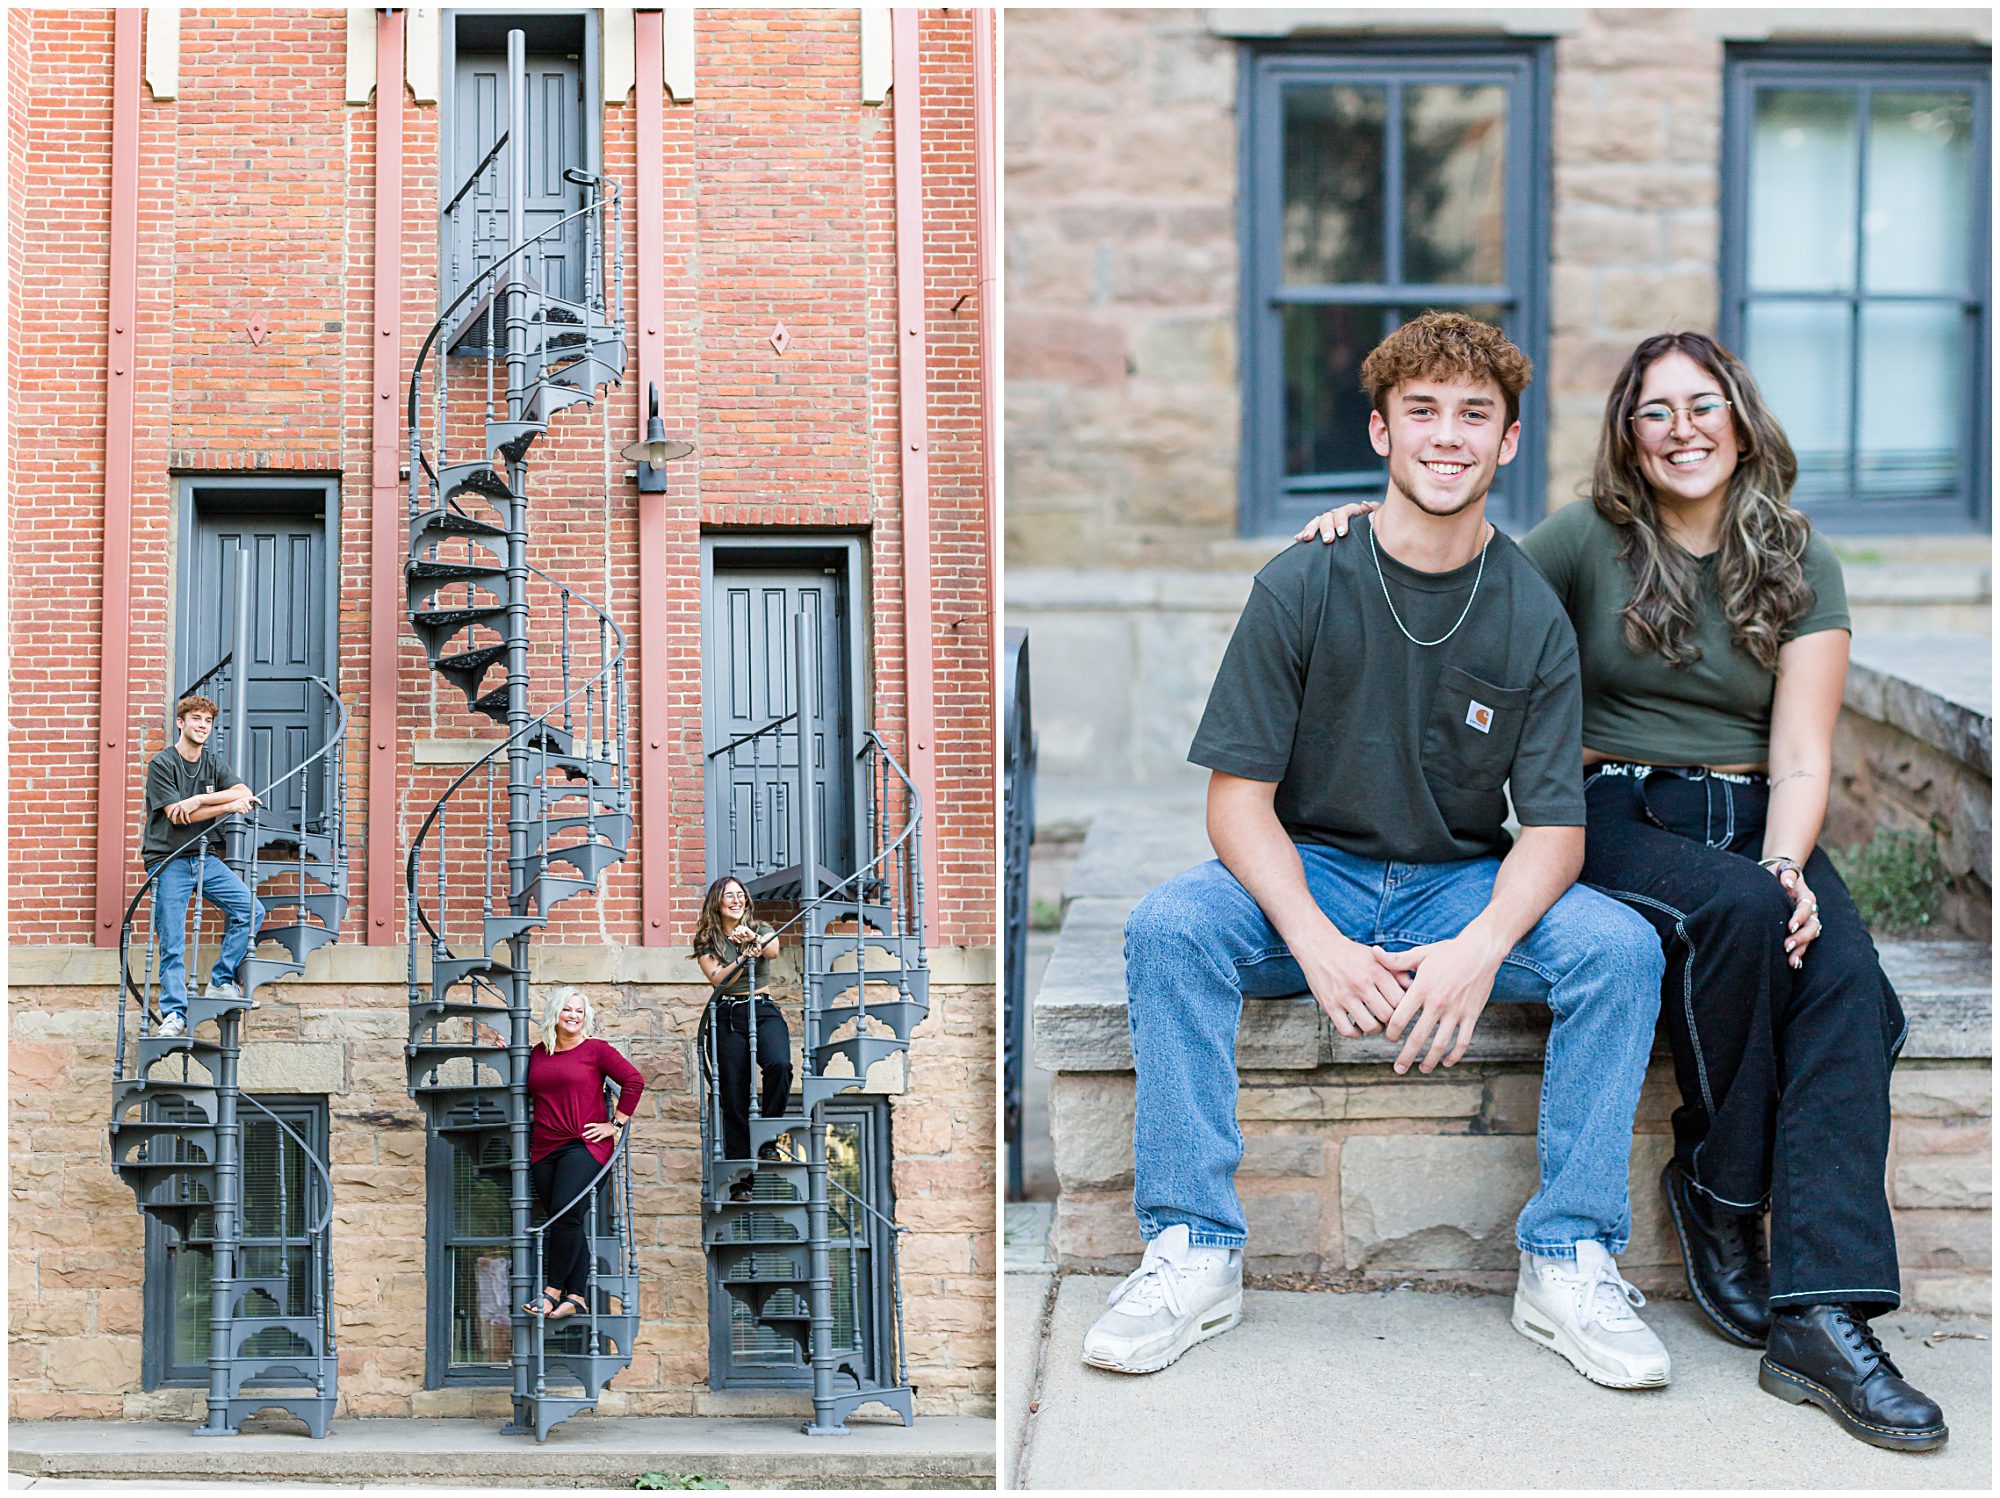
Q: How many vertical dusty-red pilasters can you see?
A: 4